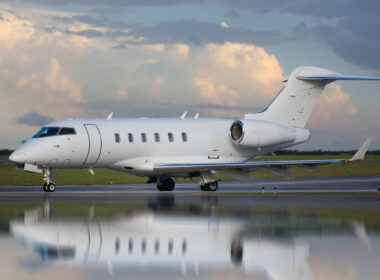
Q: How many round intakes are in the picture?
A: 1